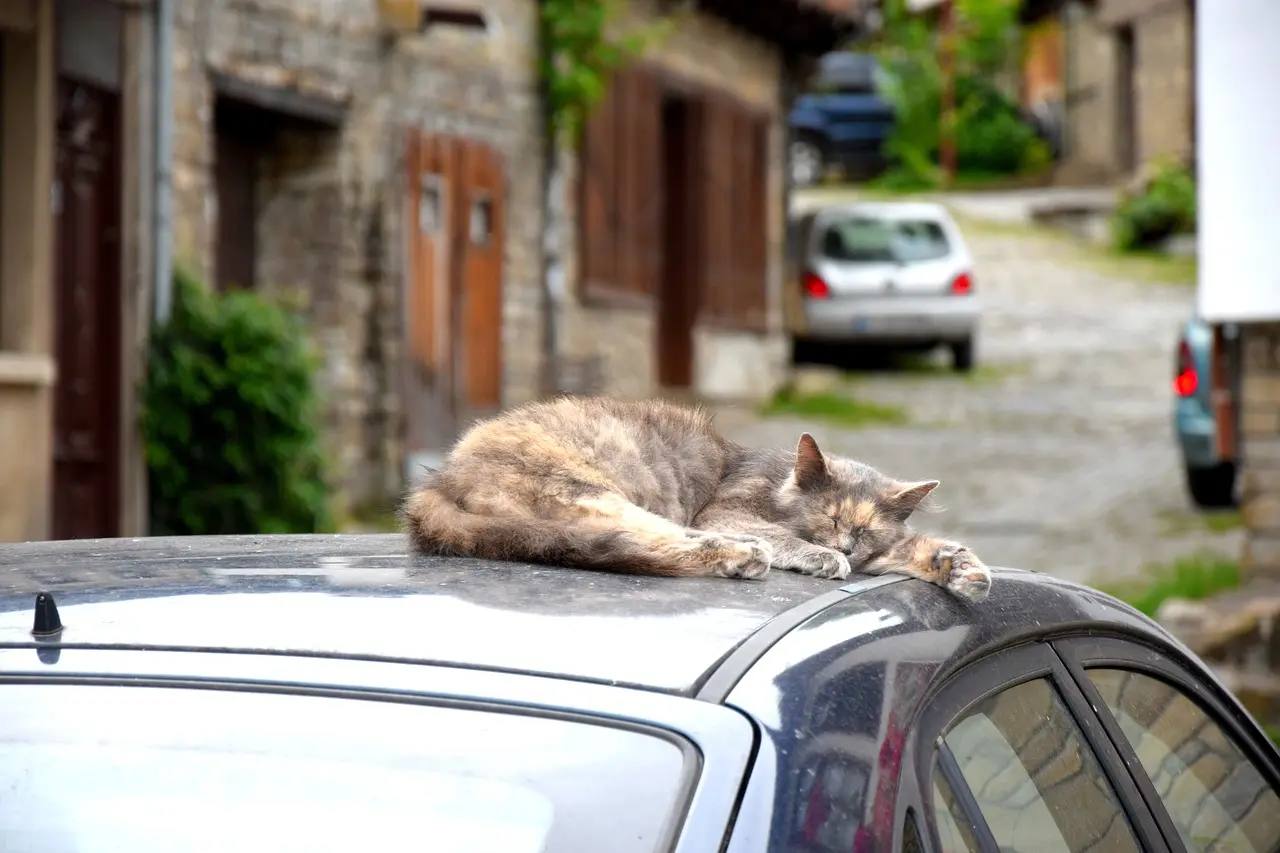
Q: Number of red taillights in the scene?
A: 3